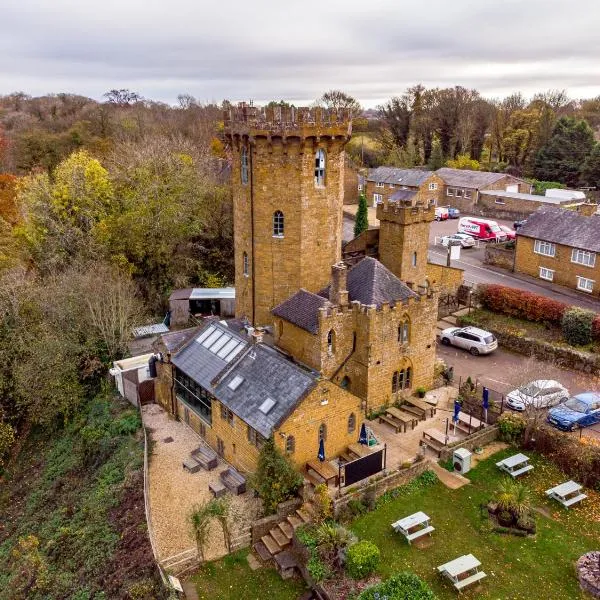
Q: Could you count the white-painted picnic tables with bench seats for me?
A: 4